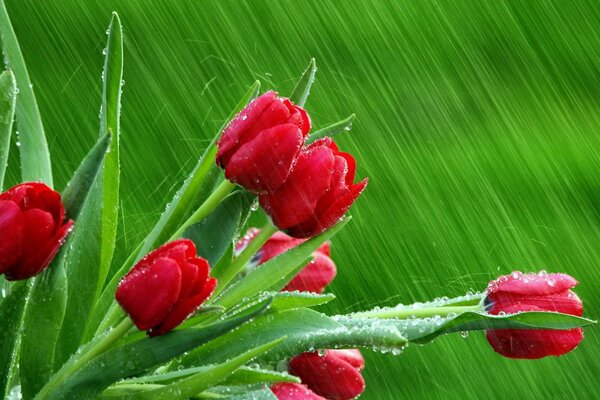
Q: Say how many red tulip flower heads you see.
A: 8